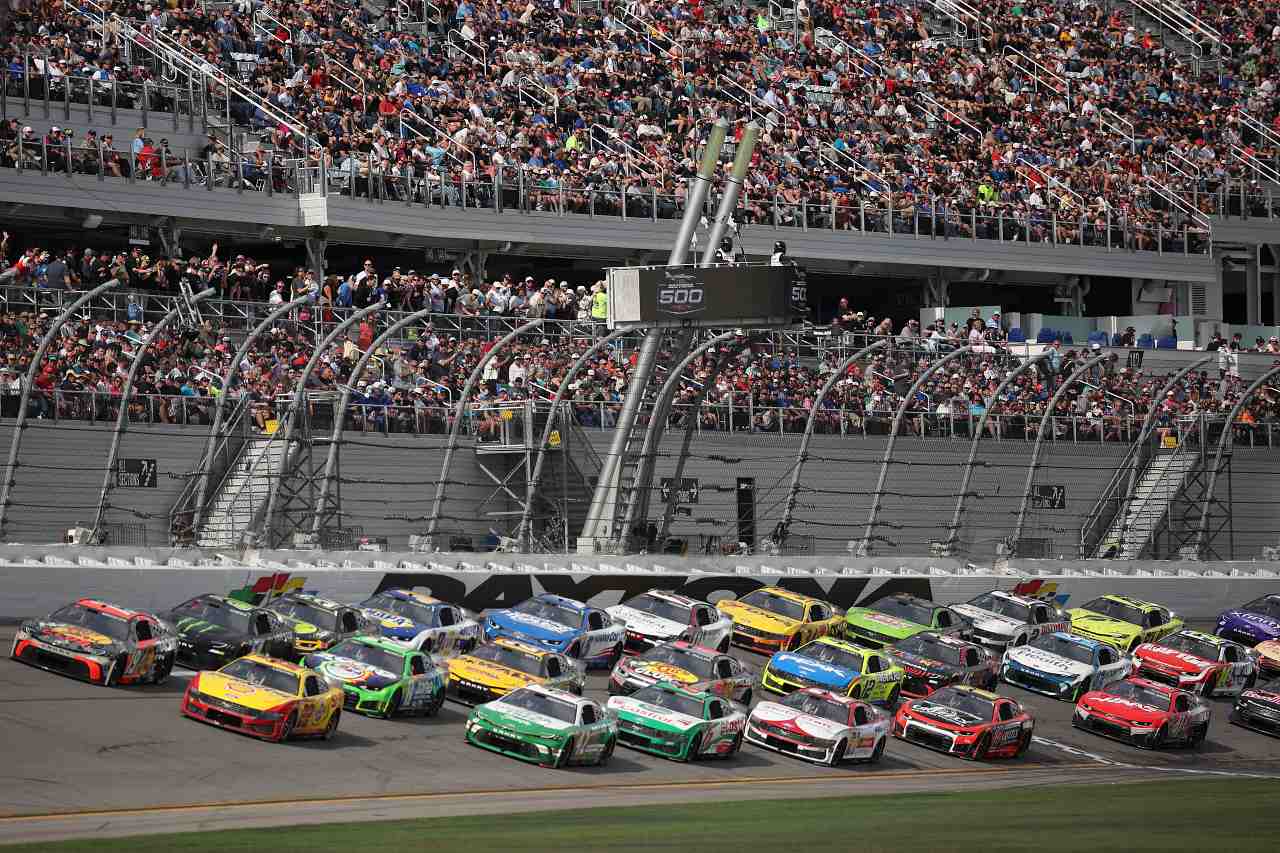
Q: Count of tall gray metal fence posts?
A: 14